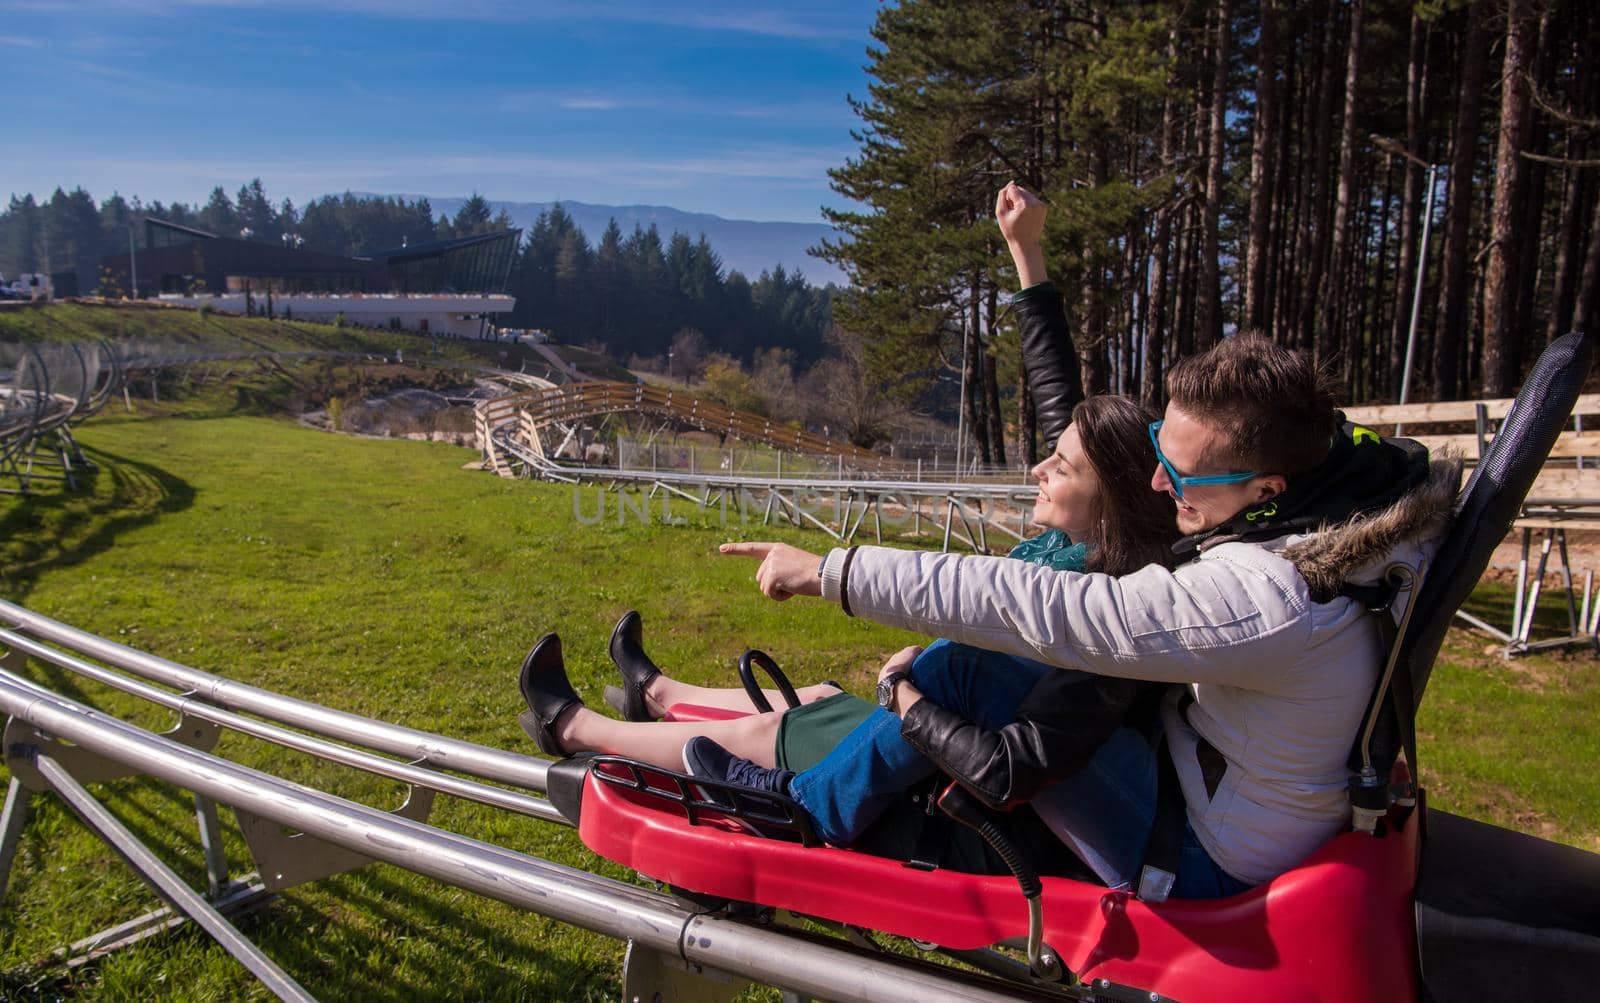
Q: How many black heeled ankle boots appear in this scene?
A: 2